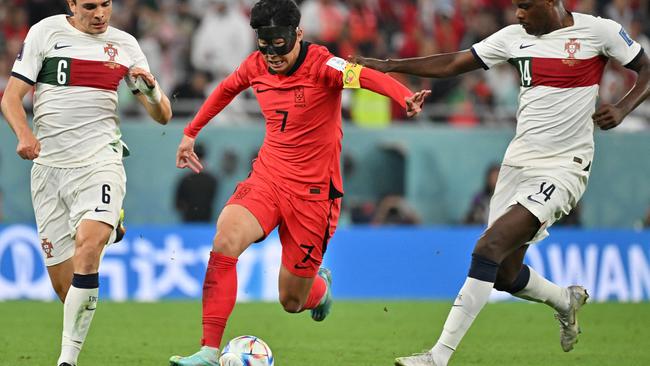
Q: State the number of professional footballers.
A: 3